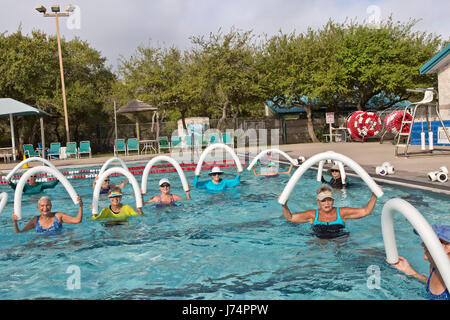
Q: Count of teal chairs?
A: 12